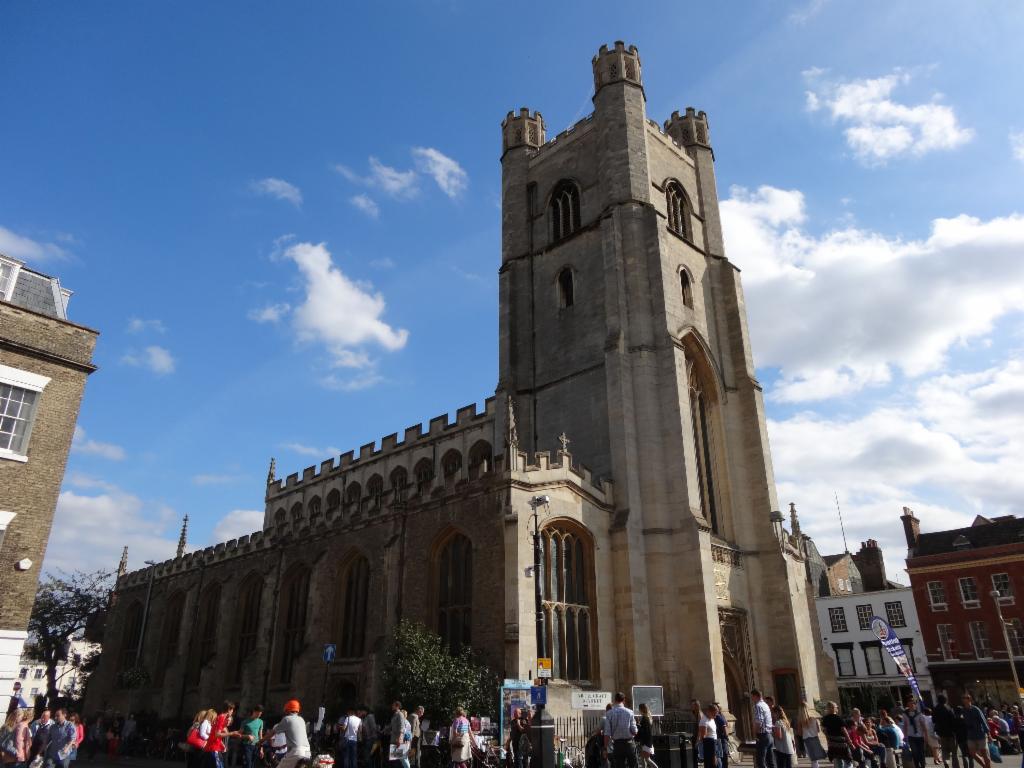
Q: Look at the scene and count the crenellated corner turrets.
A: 3